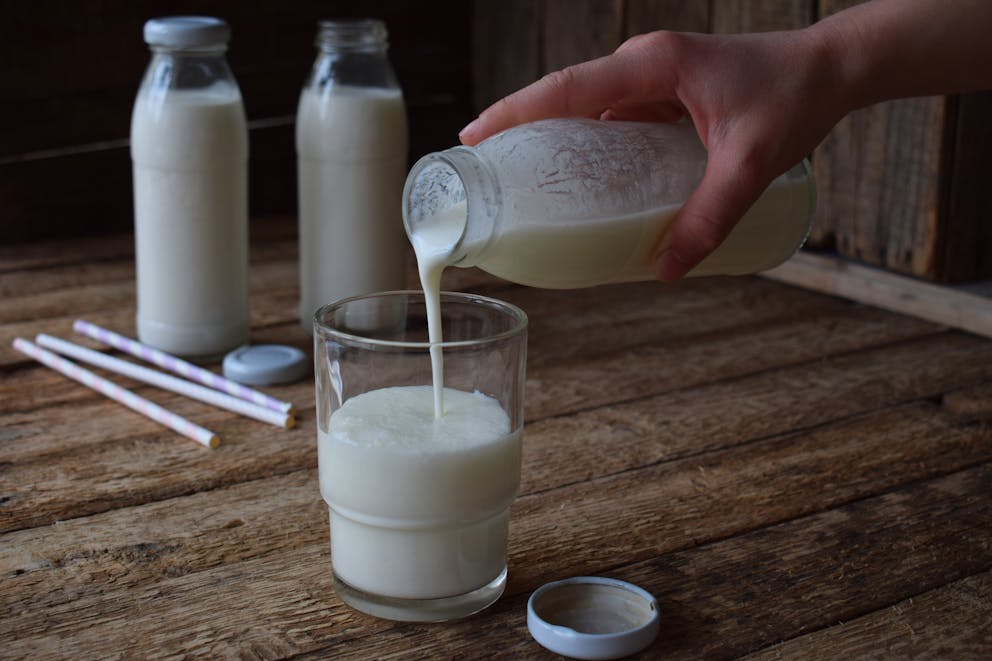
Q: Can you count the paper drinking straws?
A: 3